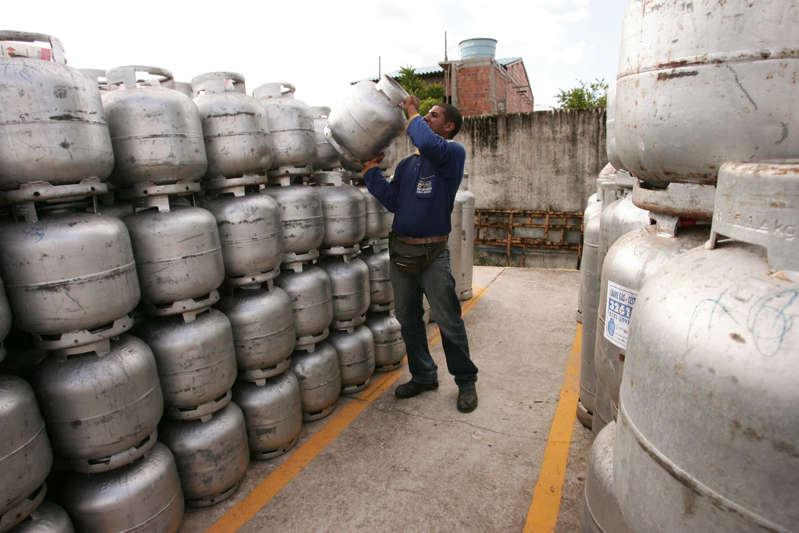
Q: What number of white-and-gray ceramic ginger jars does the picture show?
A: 0